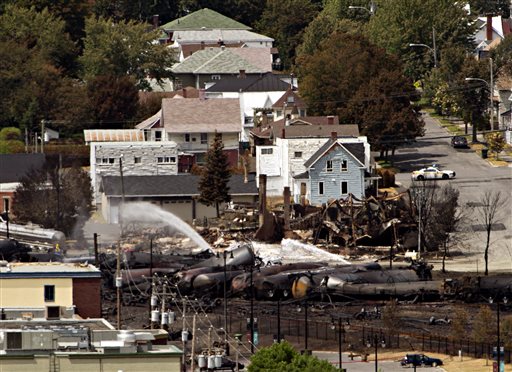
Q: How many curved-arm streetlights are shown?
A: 3